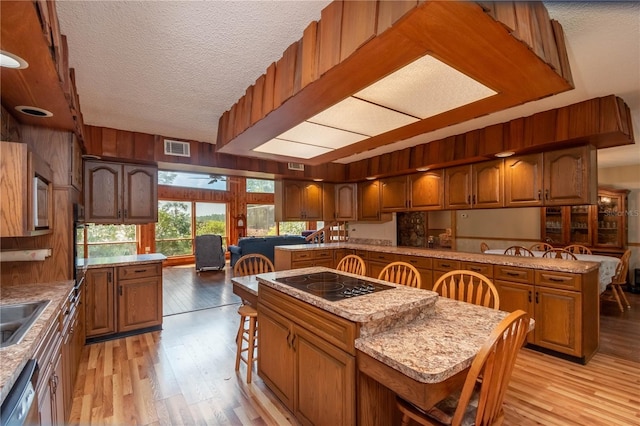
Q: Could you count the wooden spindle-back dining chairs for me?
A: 11